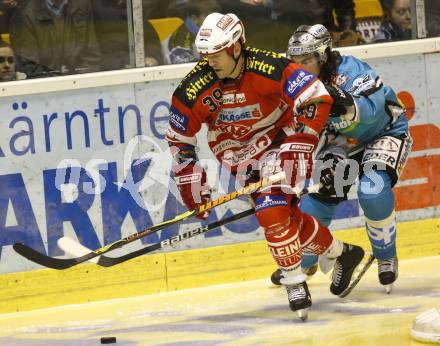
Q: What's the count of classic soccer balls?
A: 0